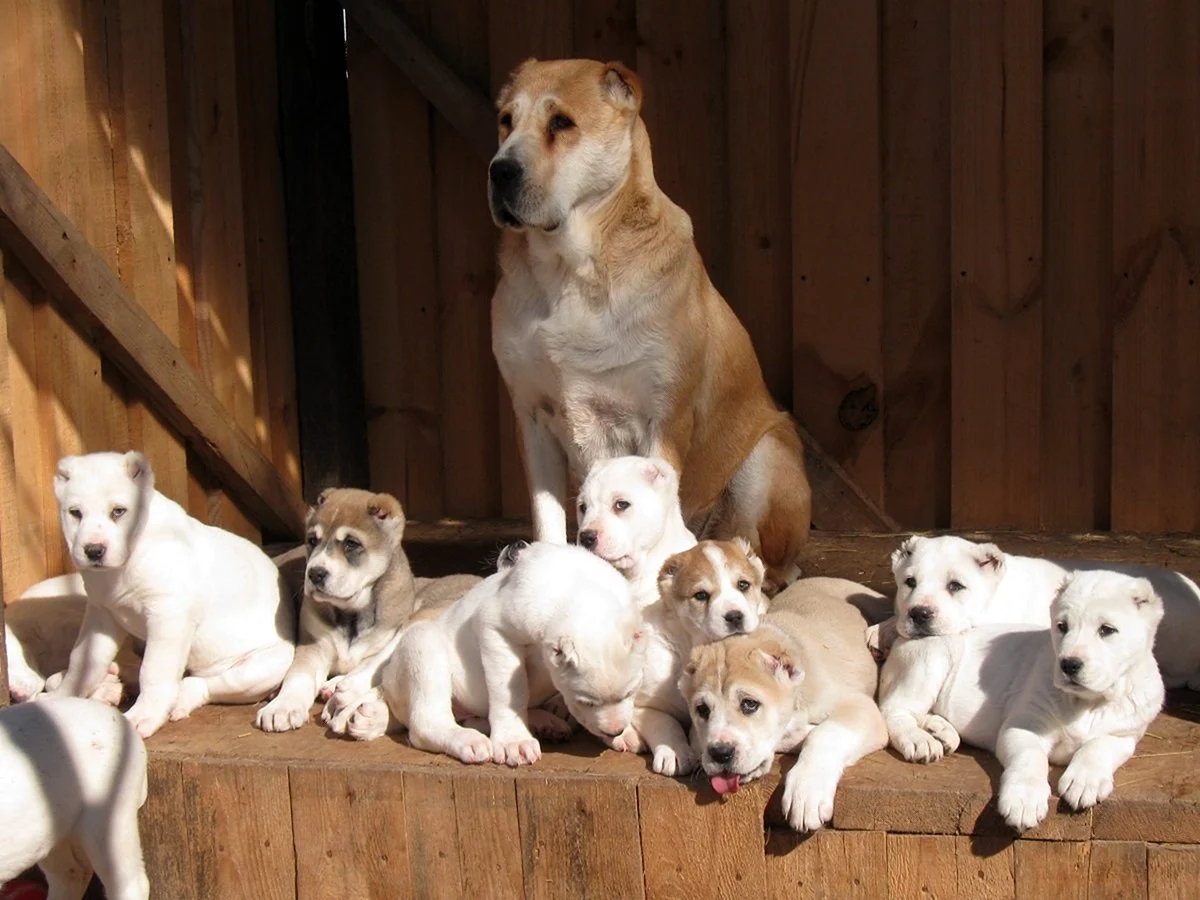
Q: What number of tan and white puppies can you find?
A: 3